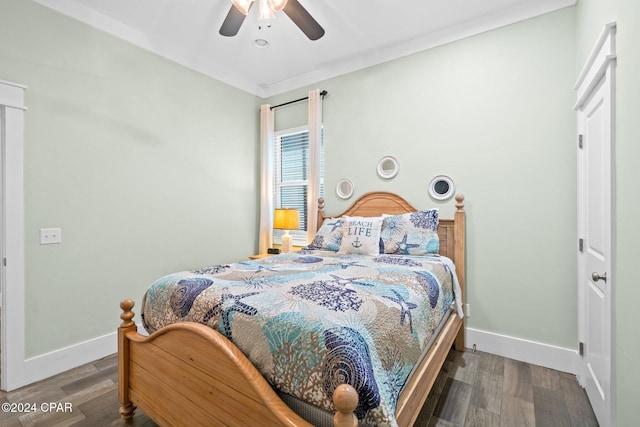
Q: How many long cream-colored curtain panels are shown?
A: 2